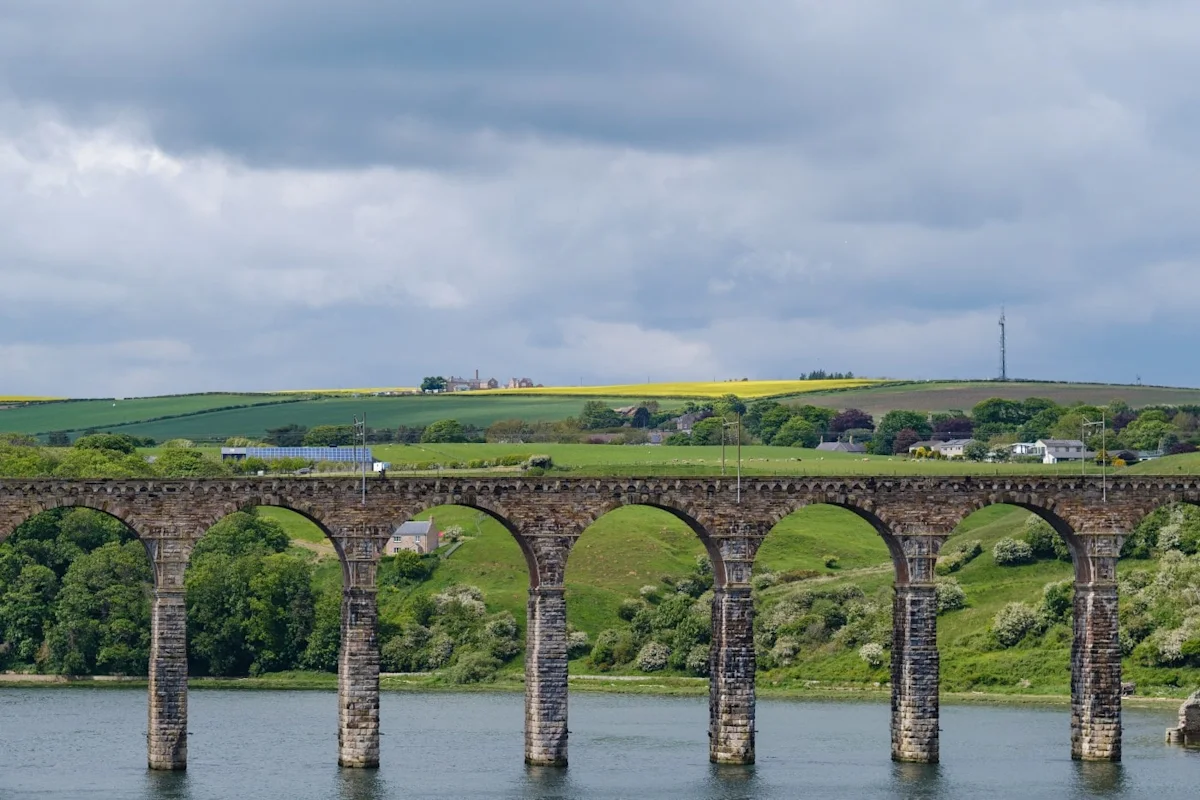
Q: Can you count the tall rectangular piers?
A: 6